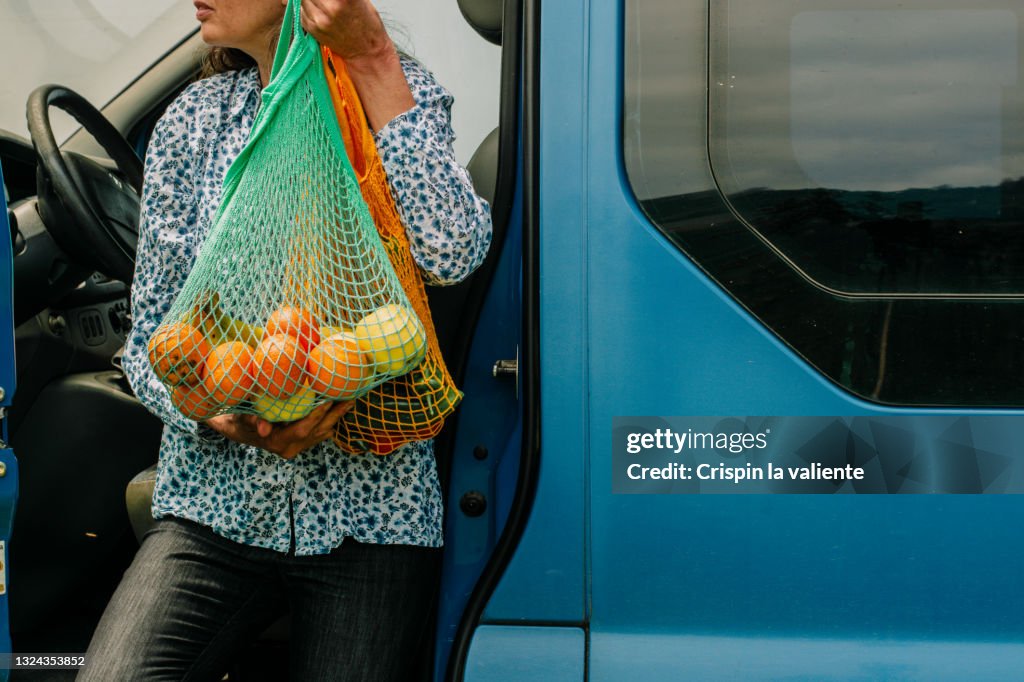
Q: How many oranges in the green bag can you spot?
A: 6